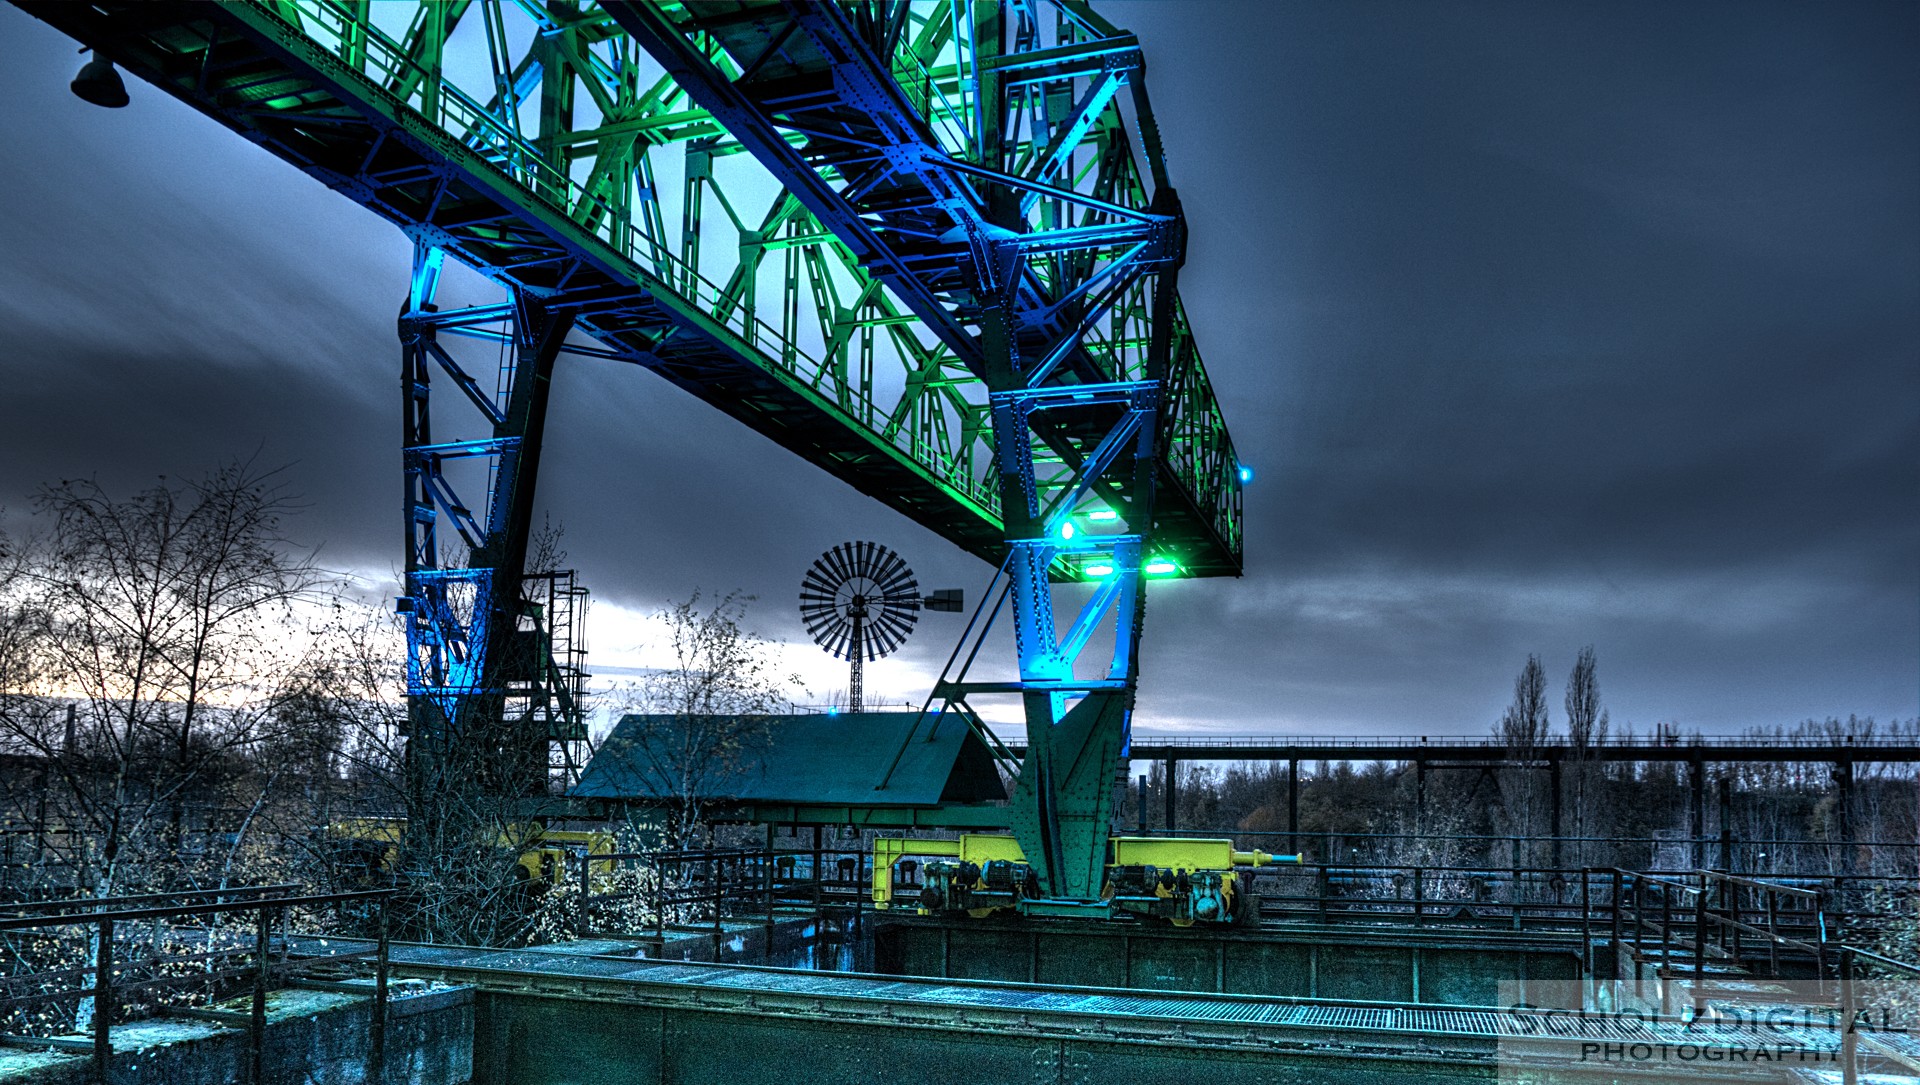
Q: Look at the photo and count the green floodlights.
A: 3